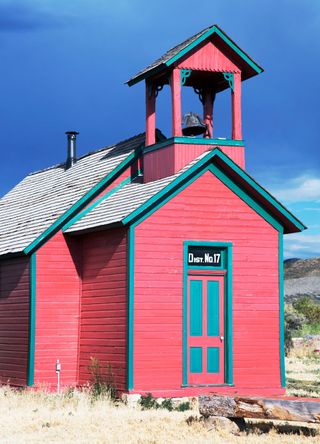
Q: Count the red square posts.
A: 4